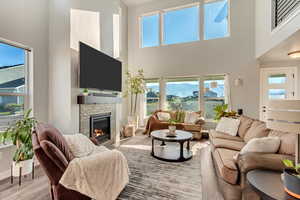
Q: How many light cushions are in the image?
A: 4